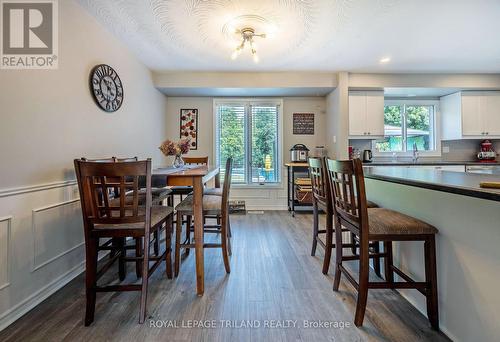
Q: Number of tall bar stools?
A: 2